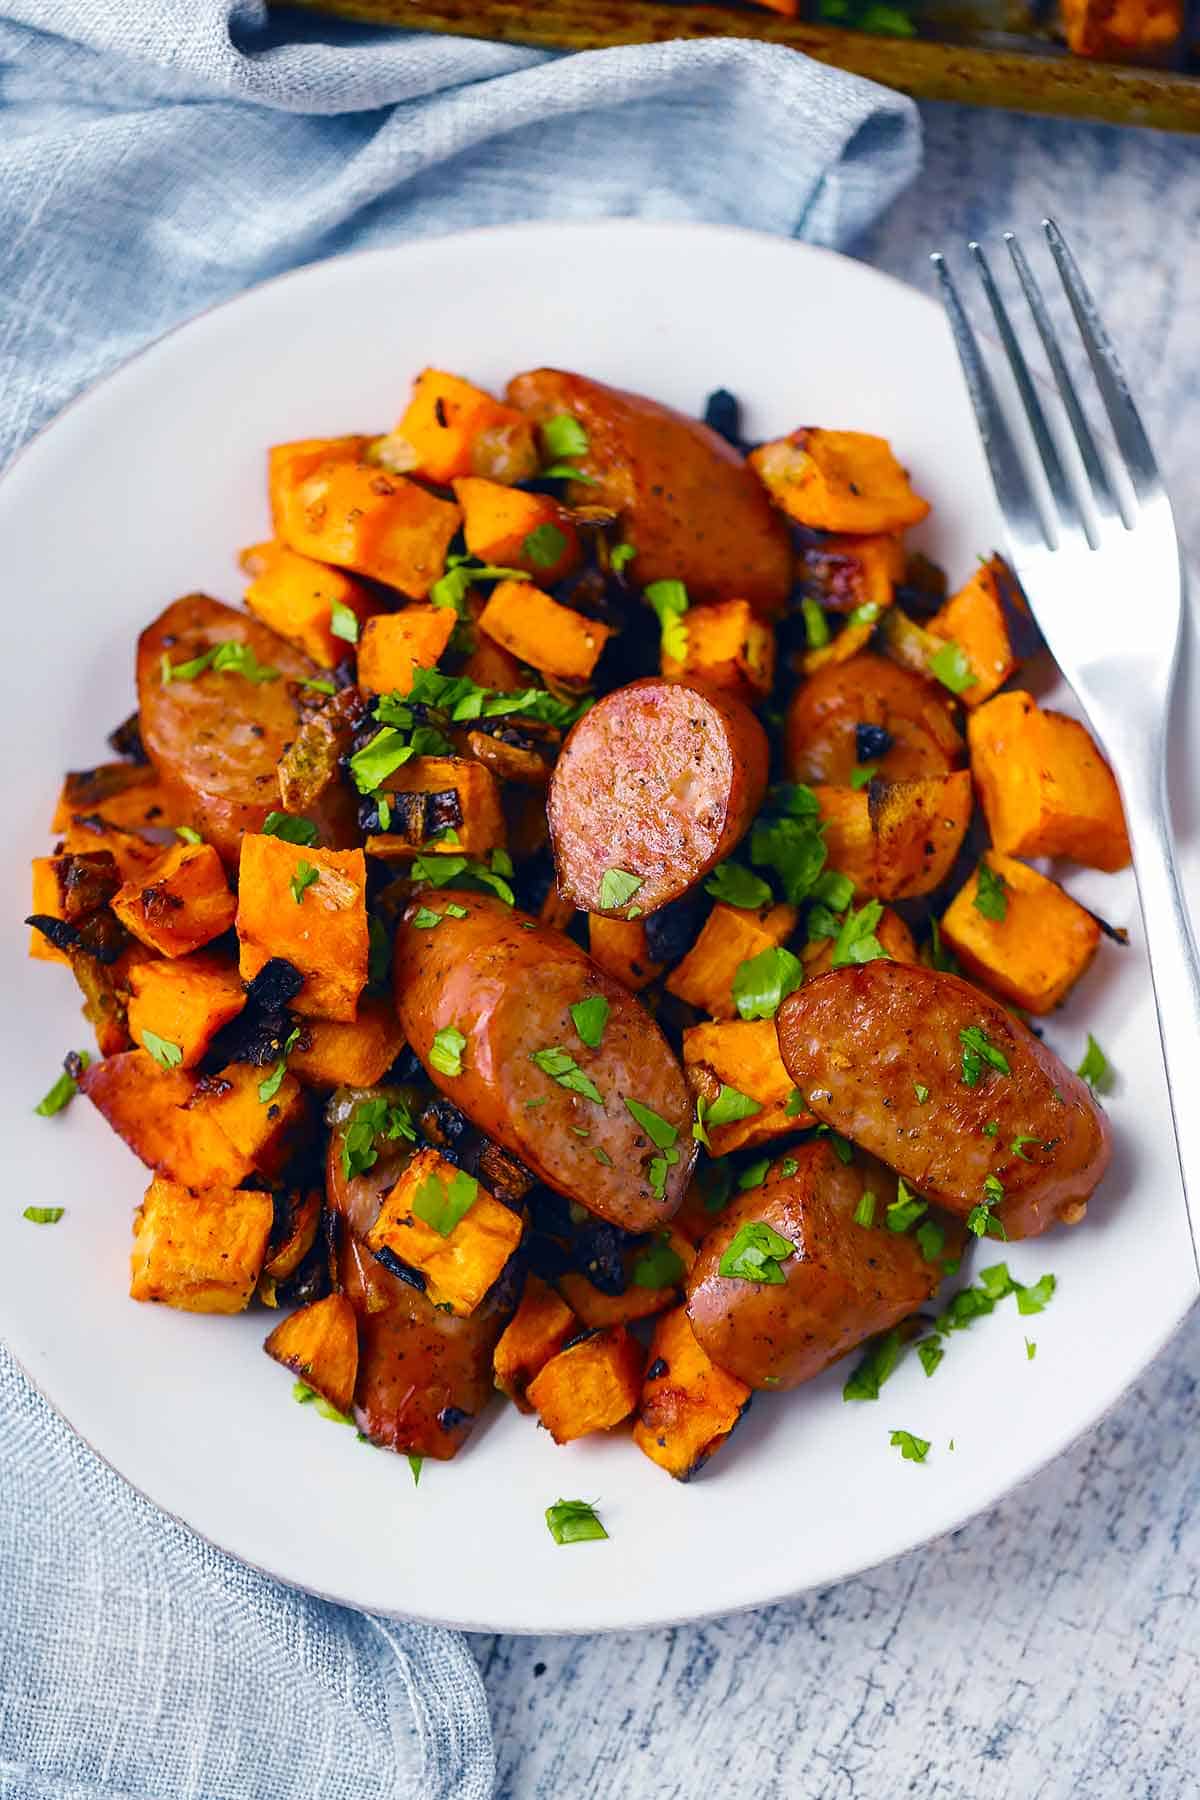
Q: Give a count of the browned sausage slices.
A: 8